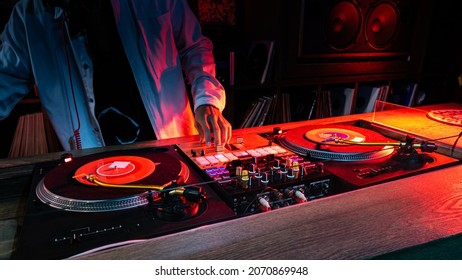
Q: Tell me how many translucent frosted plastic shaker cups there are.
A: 0